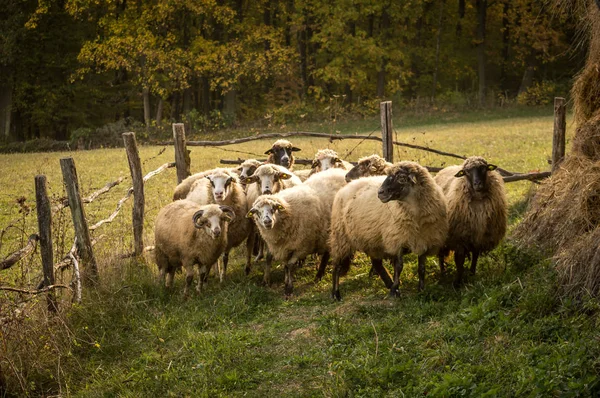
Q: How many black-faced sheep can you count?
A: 4